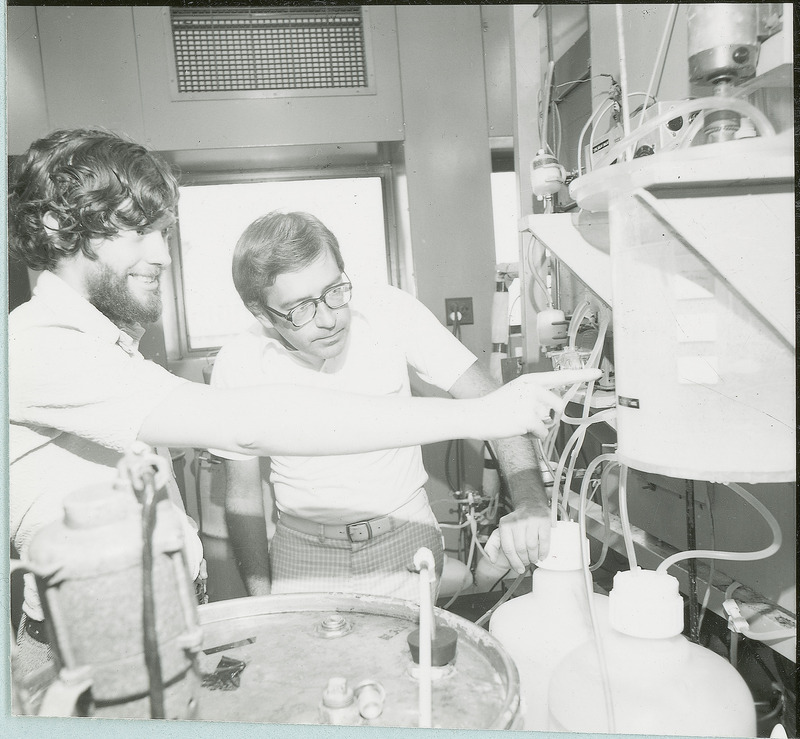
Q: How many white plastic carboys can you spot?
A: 2